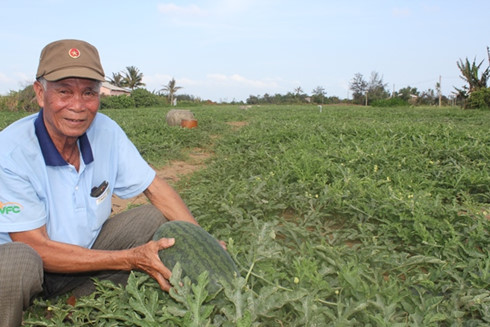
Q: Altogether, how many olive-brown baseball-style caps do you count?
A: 1